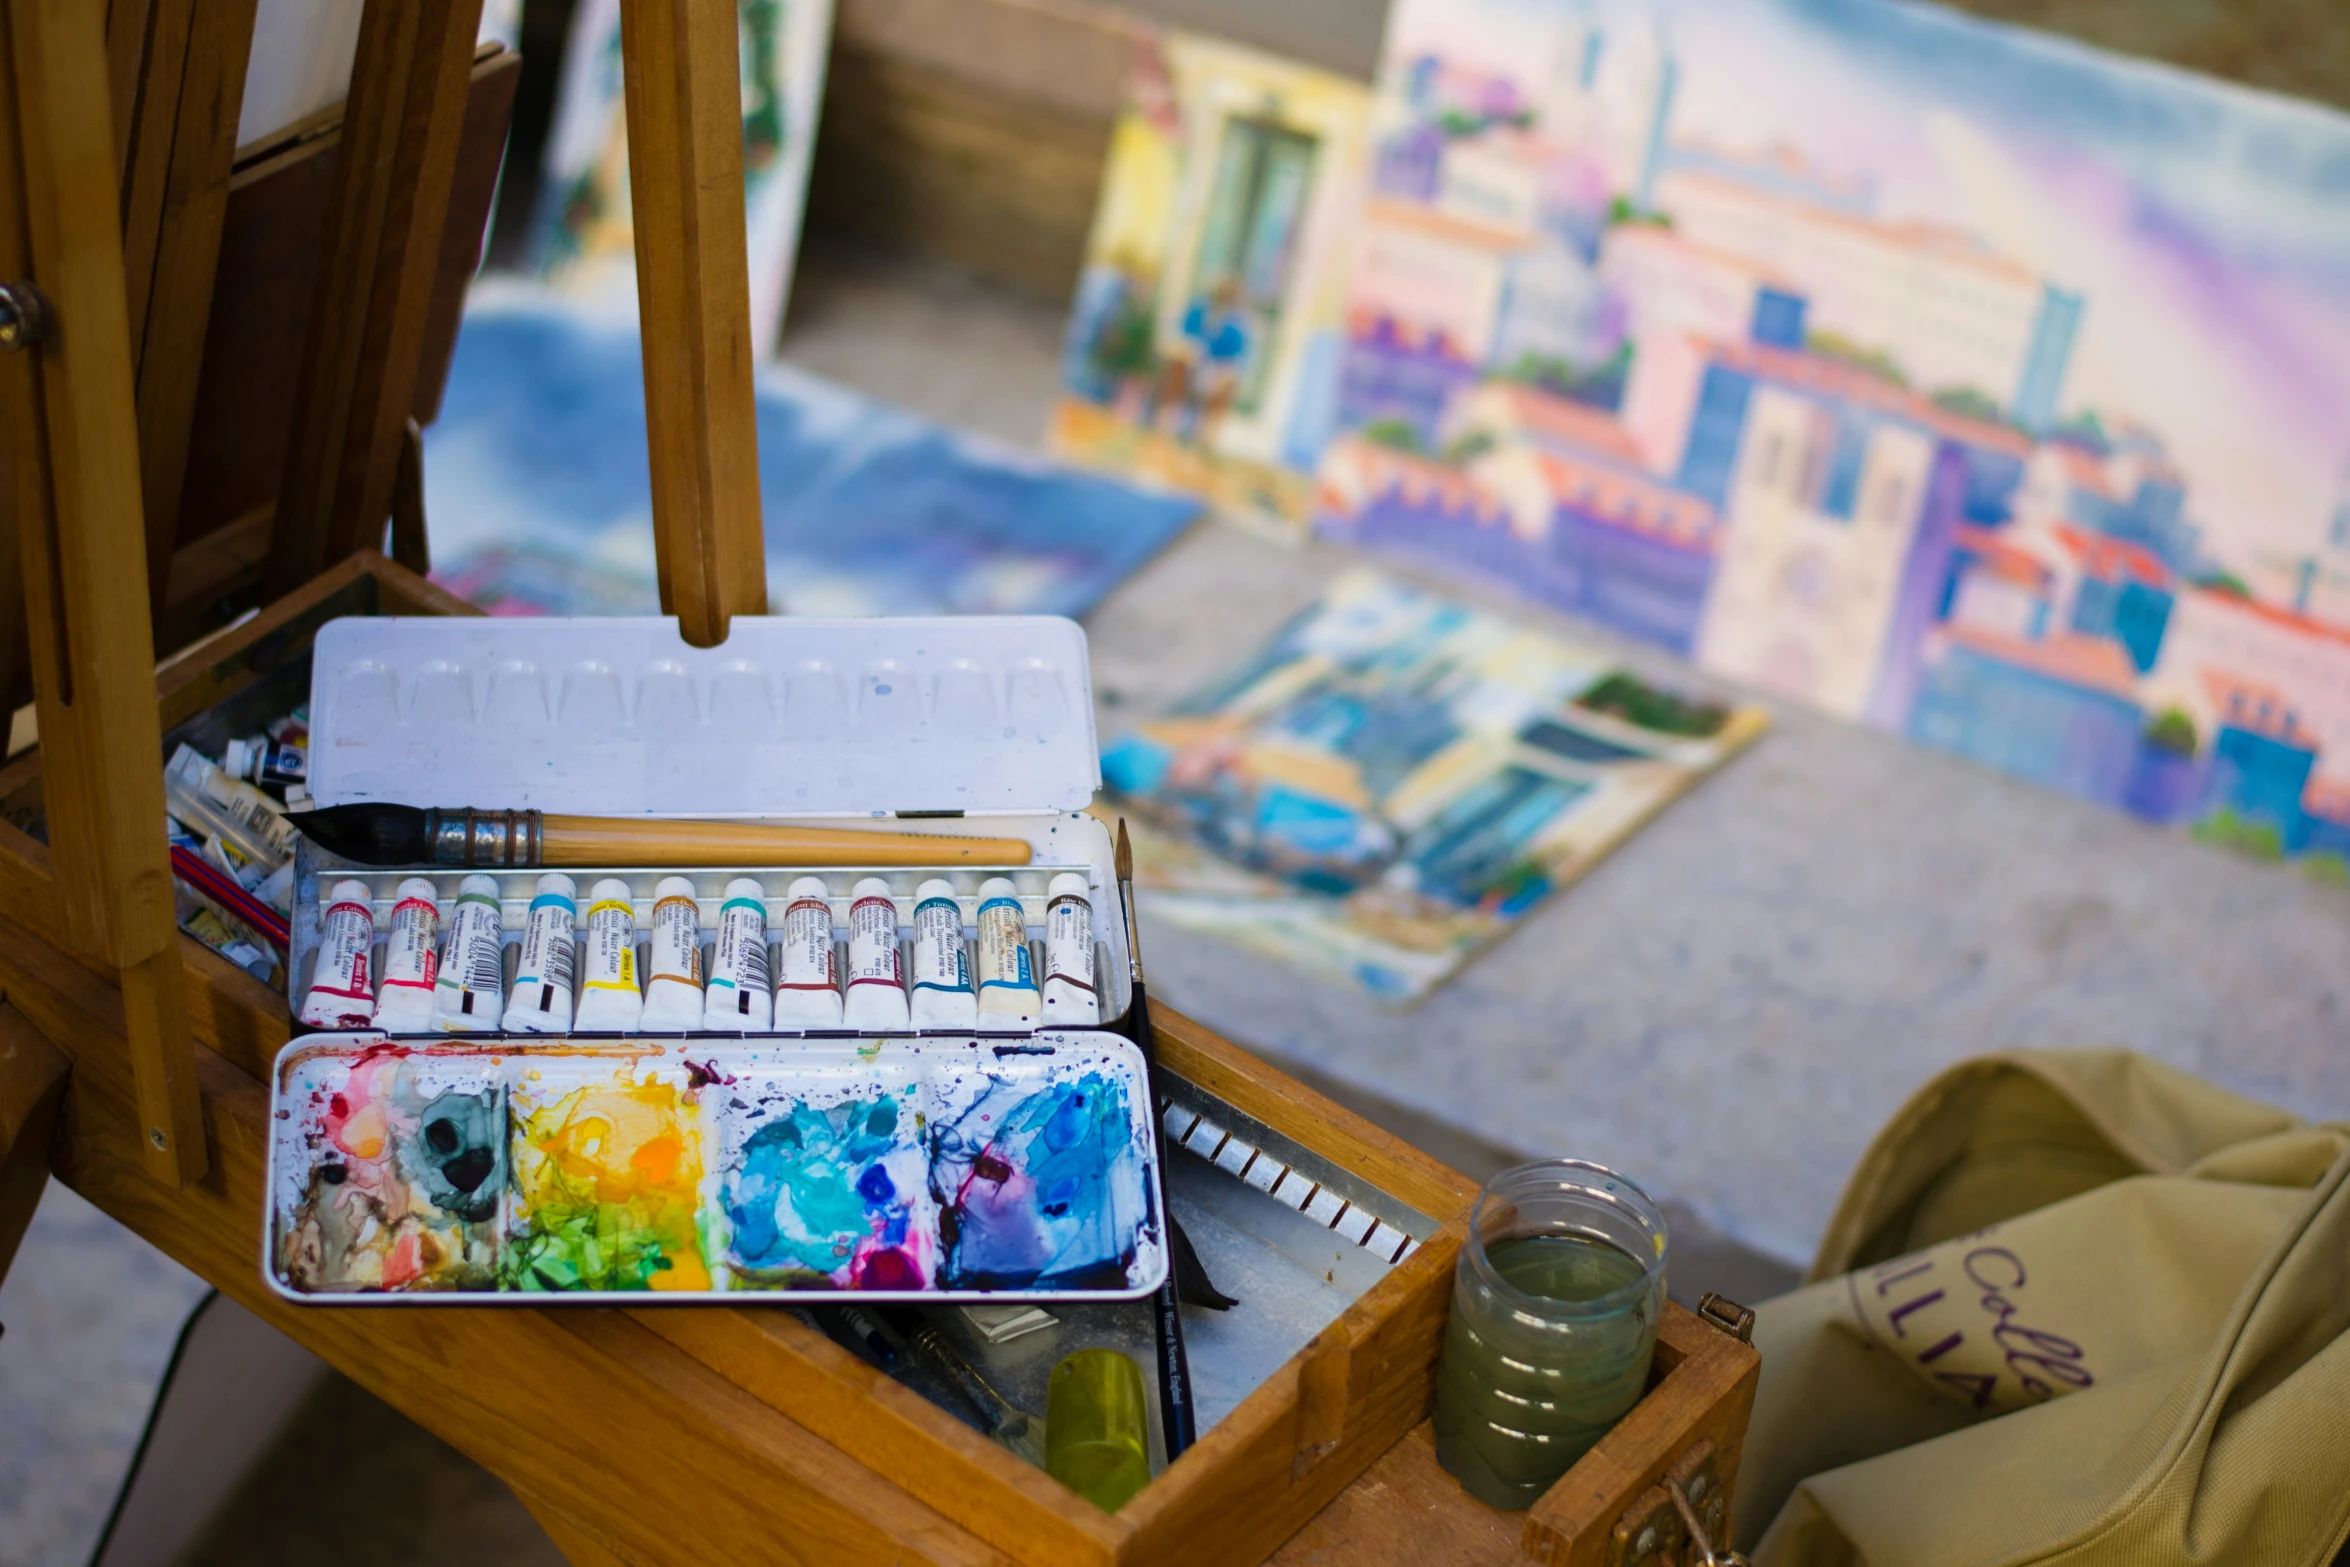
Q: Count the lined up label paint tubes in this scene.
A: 12